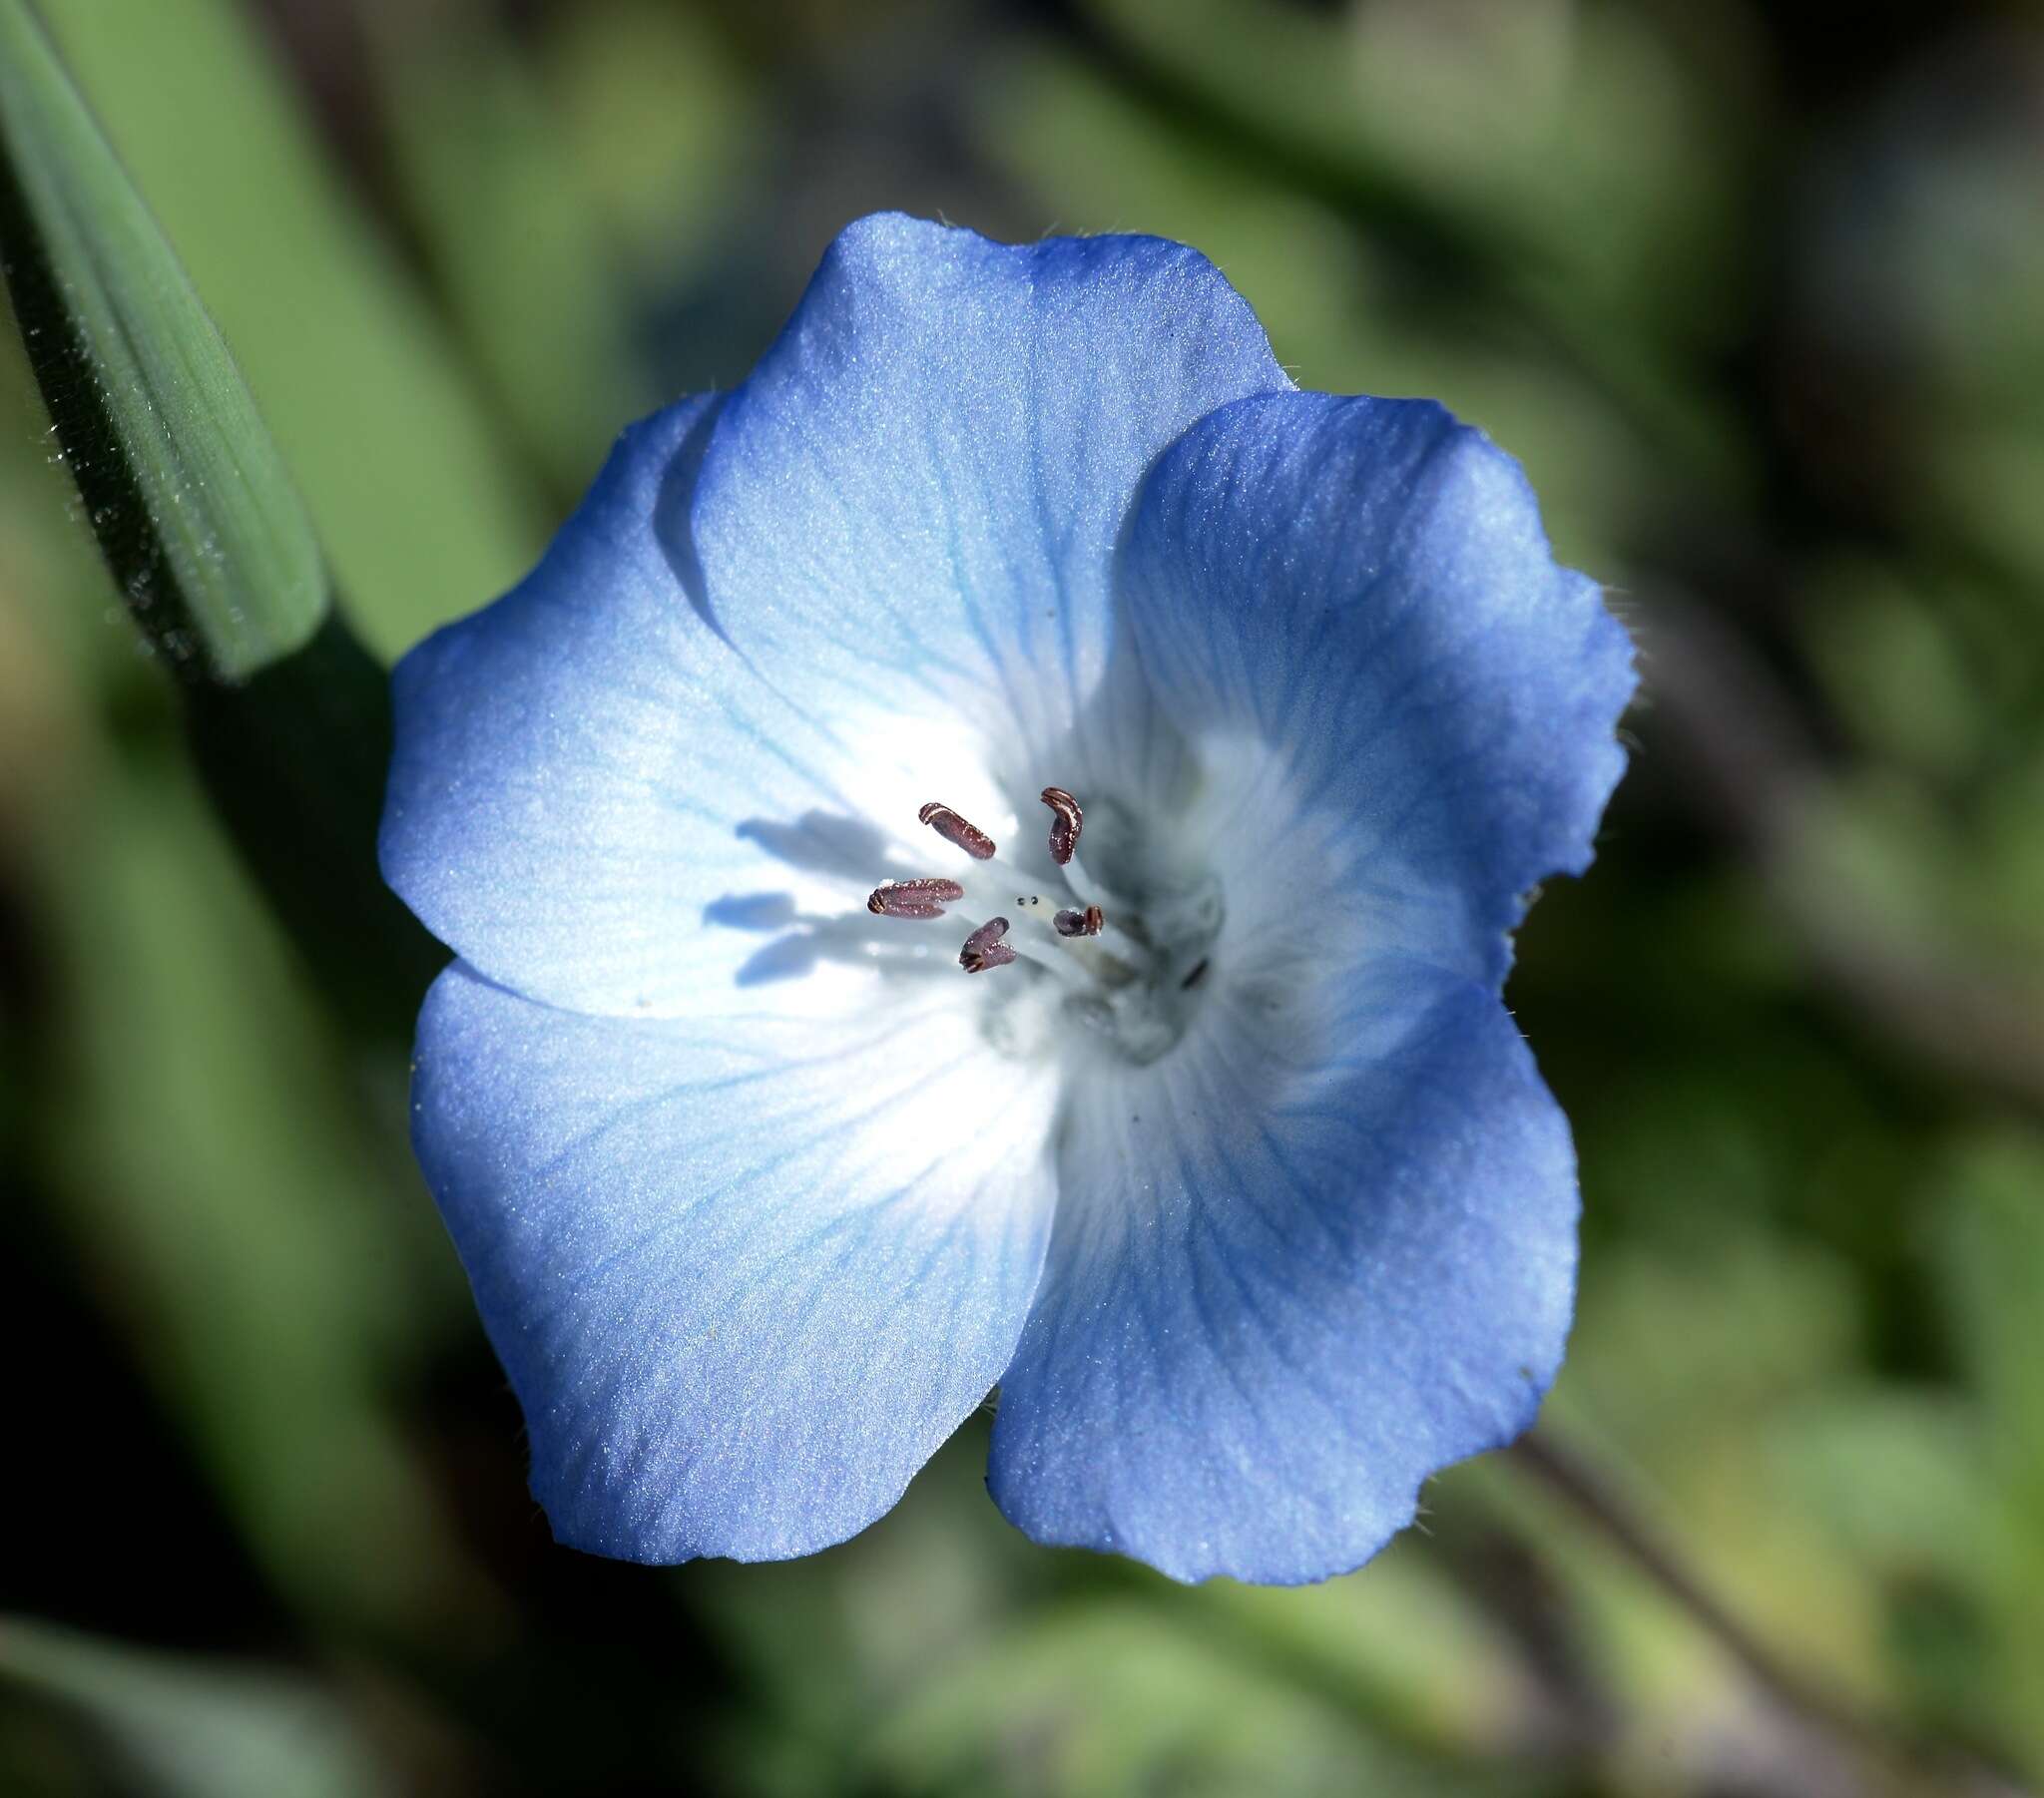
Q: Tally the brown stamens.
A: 5